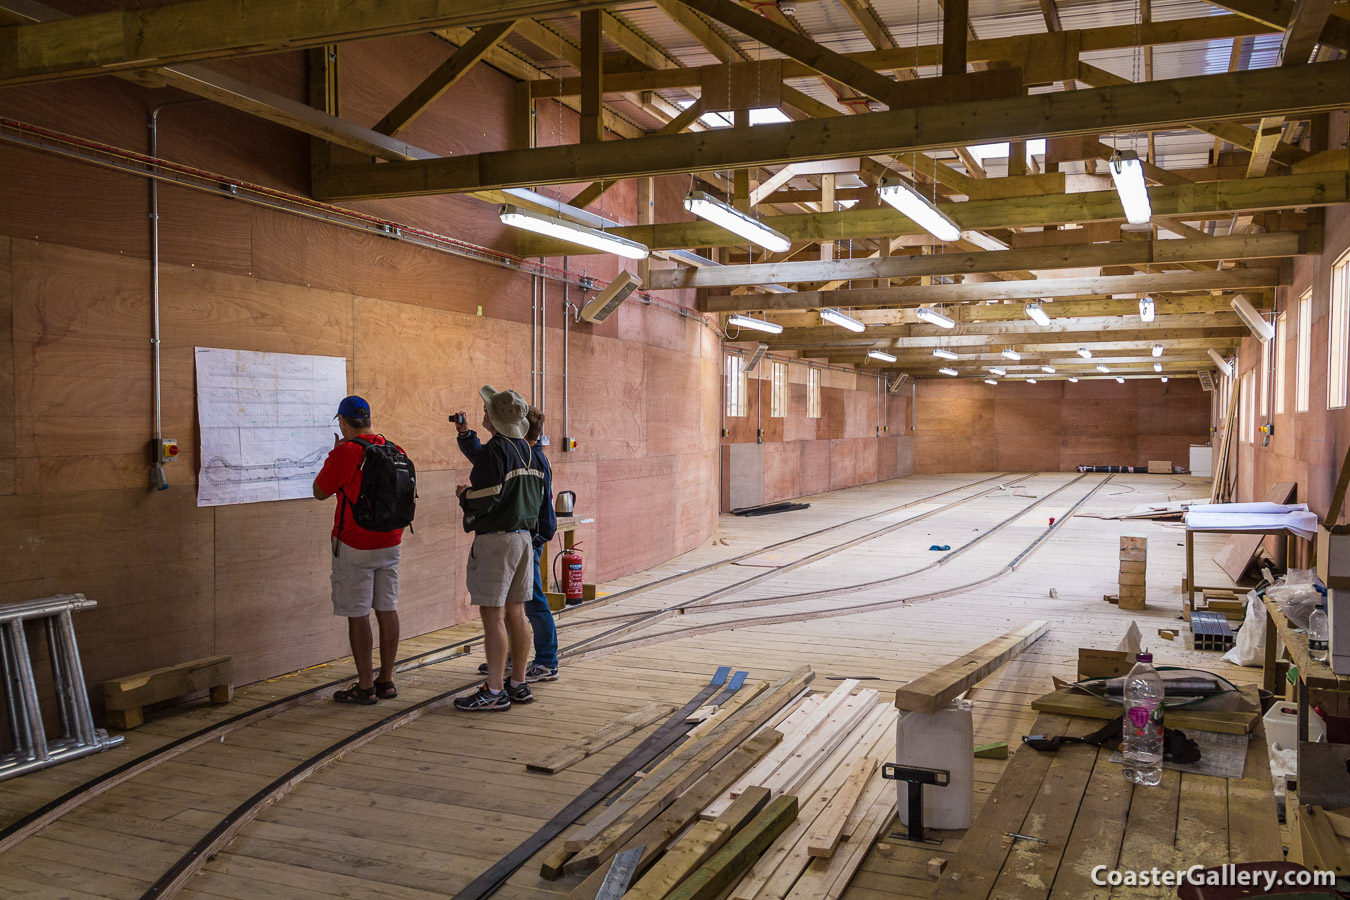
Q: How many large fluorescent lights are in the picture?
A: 4